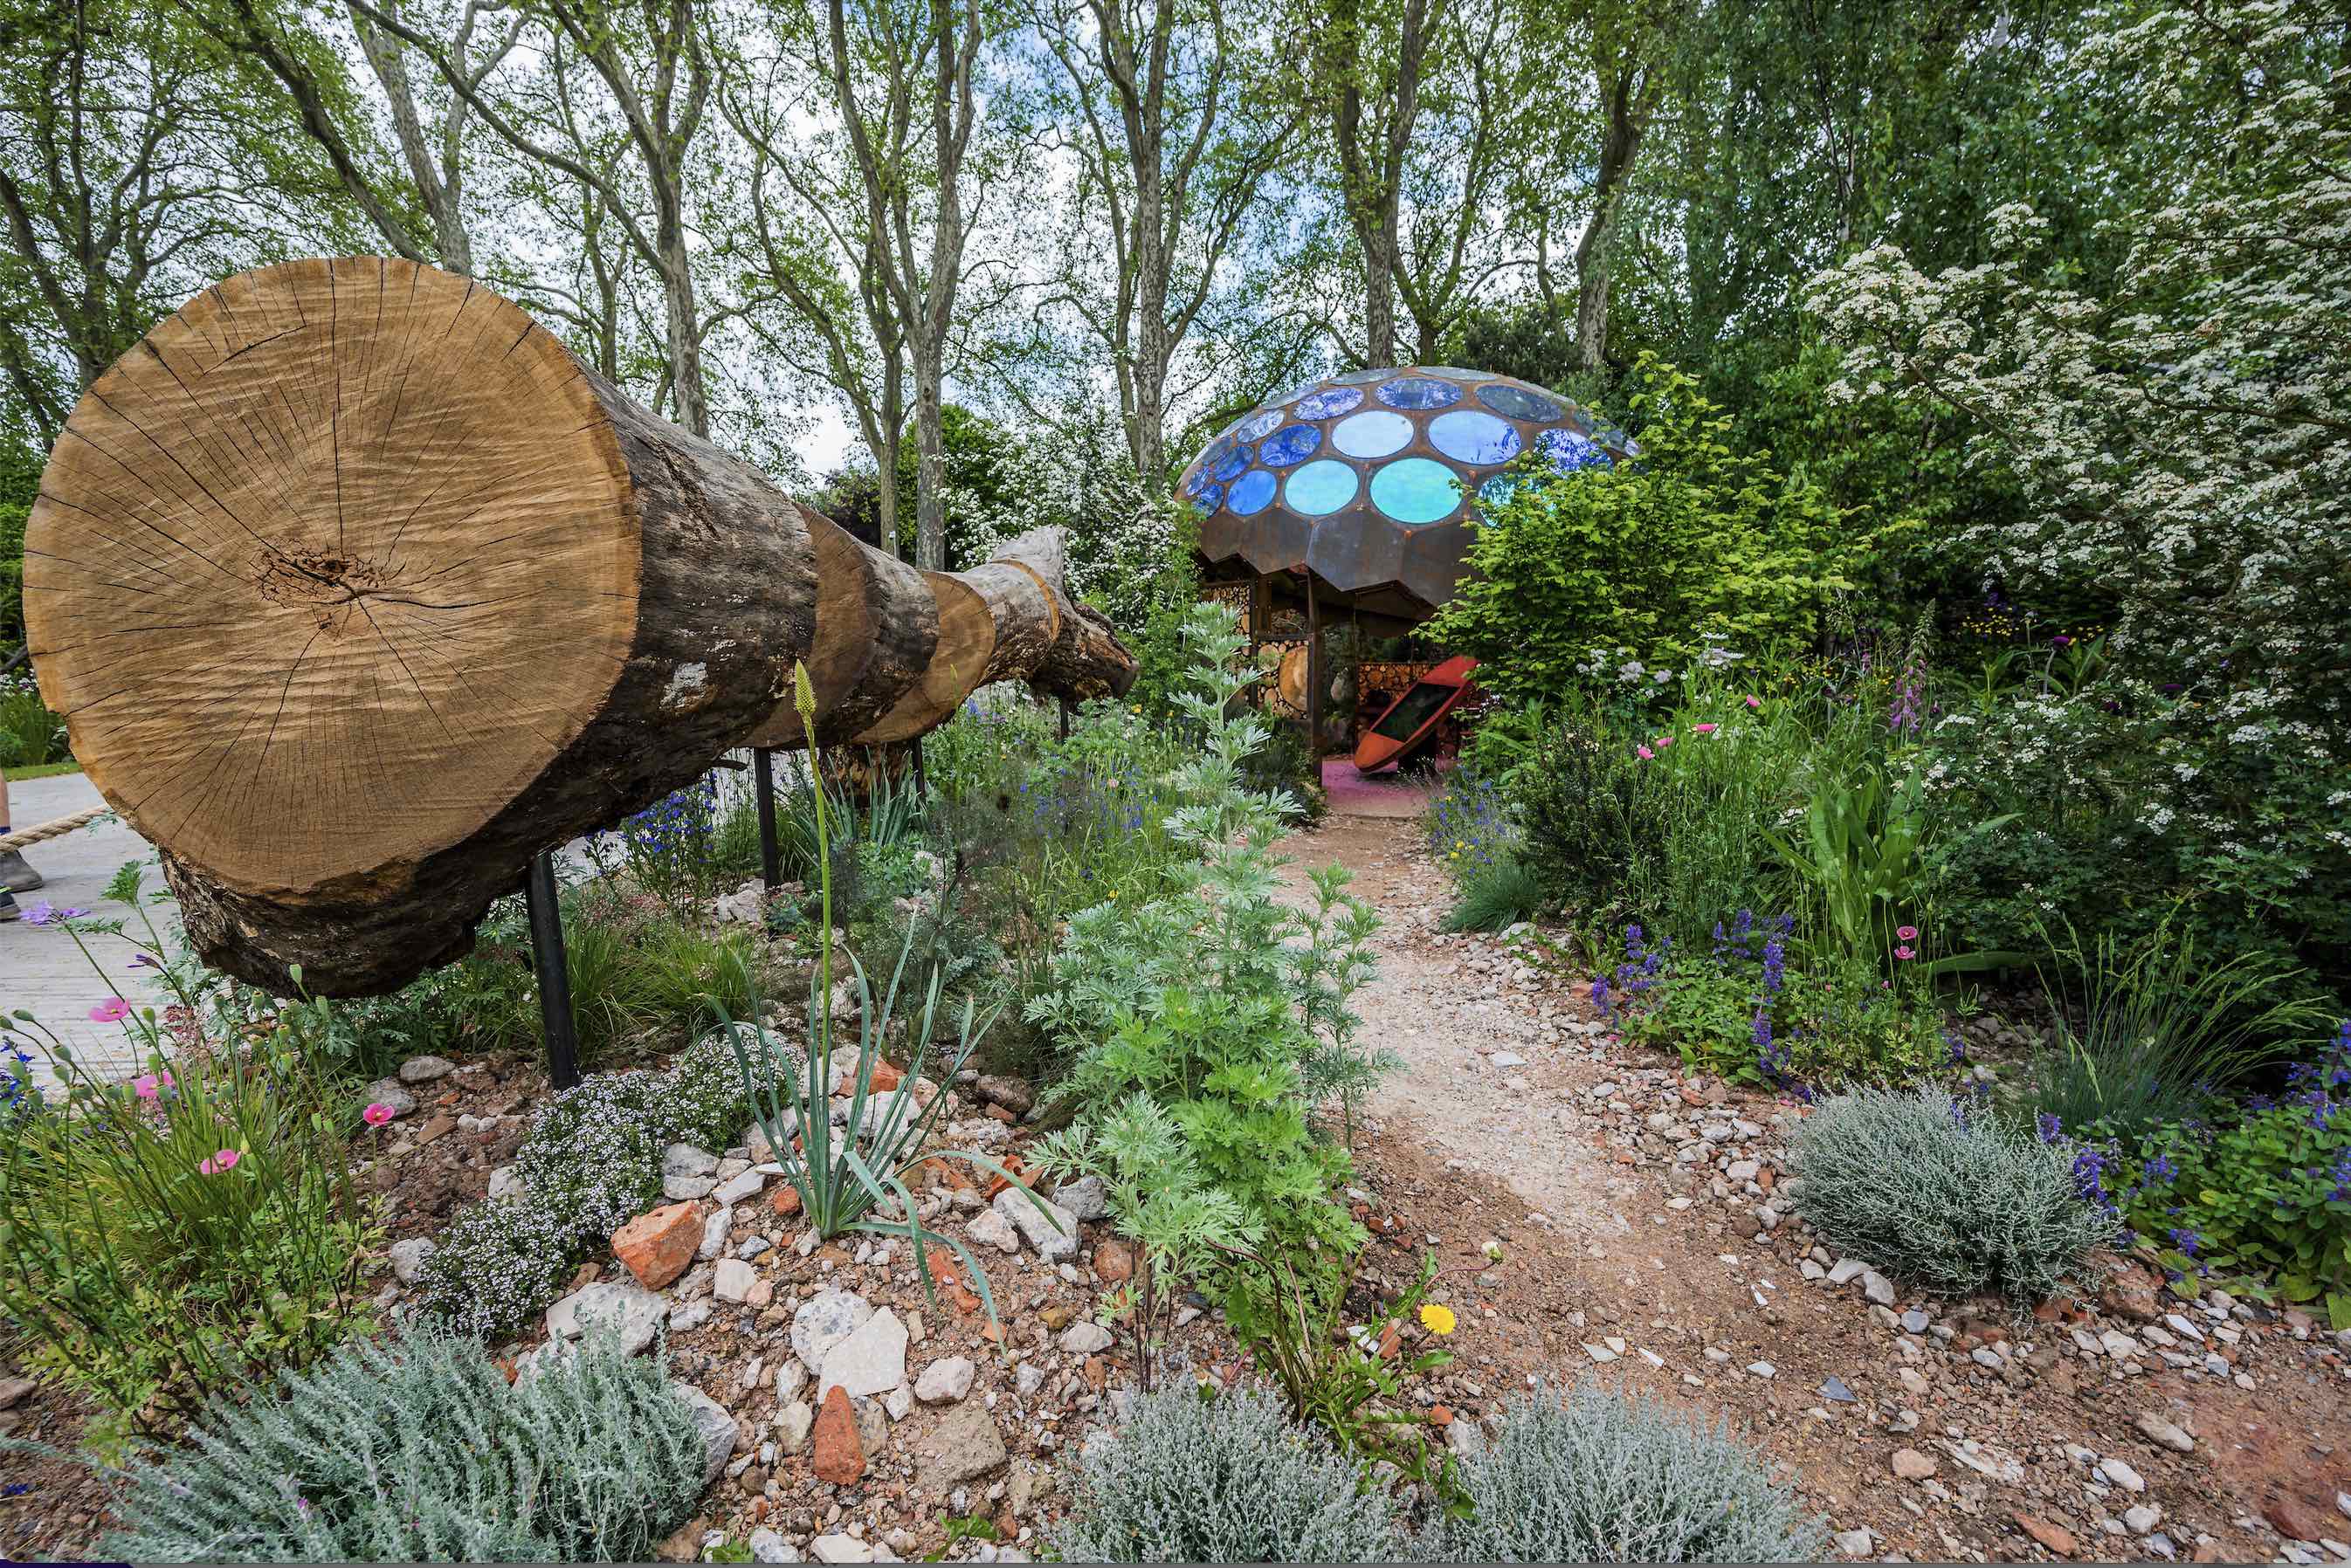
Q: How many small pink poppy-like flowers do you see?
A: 10